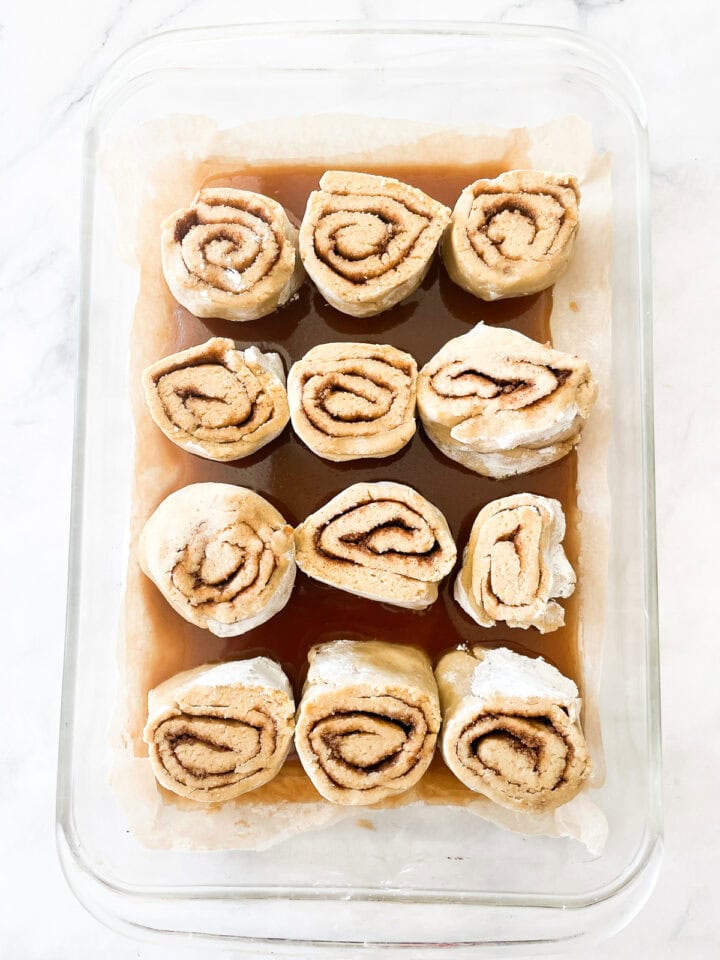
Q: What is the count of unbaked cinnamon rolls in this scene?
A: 12